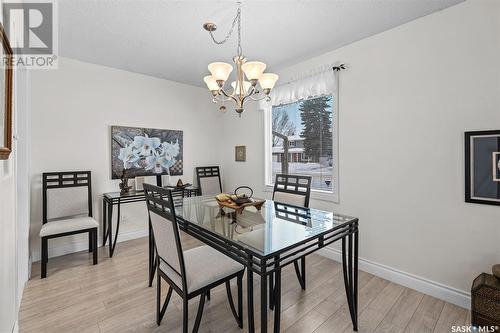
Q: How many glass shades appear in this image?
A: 5